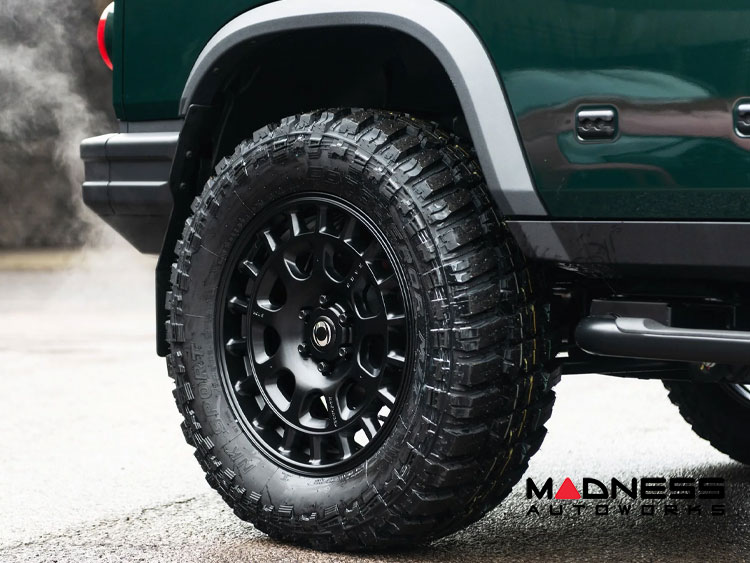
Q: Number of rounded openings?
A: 9